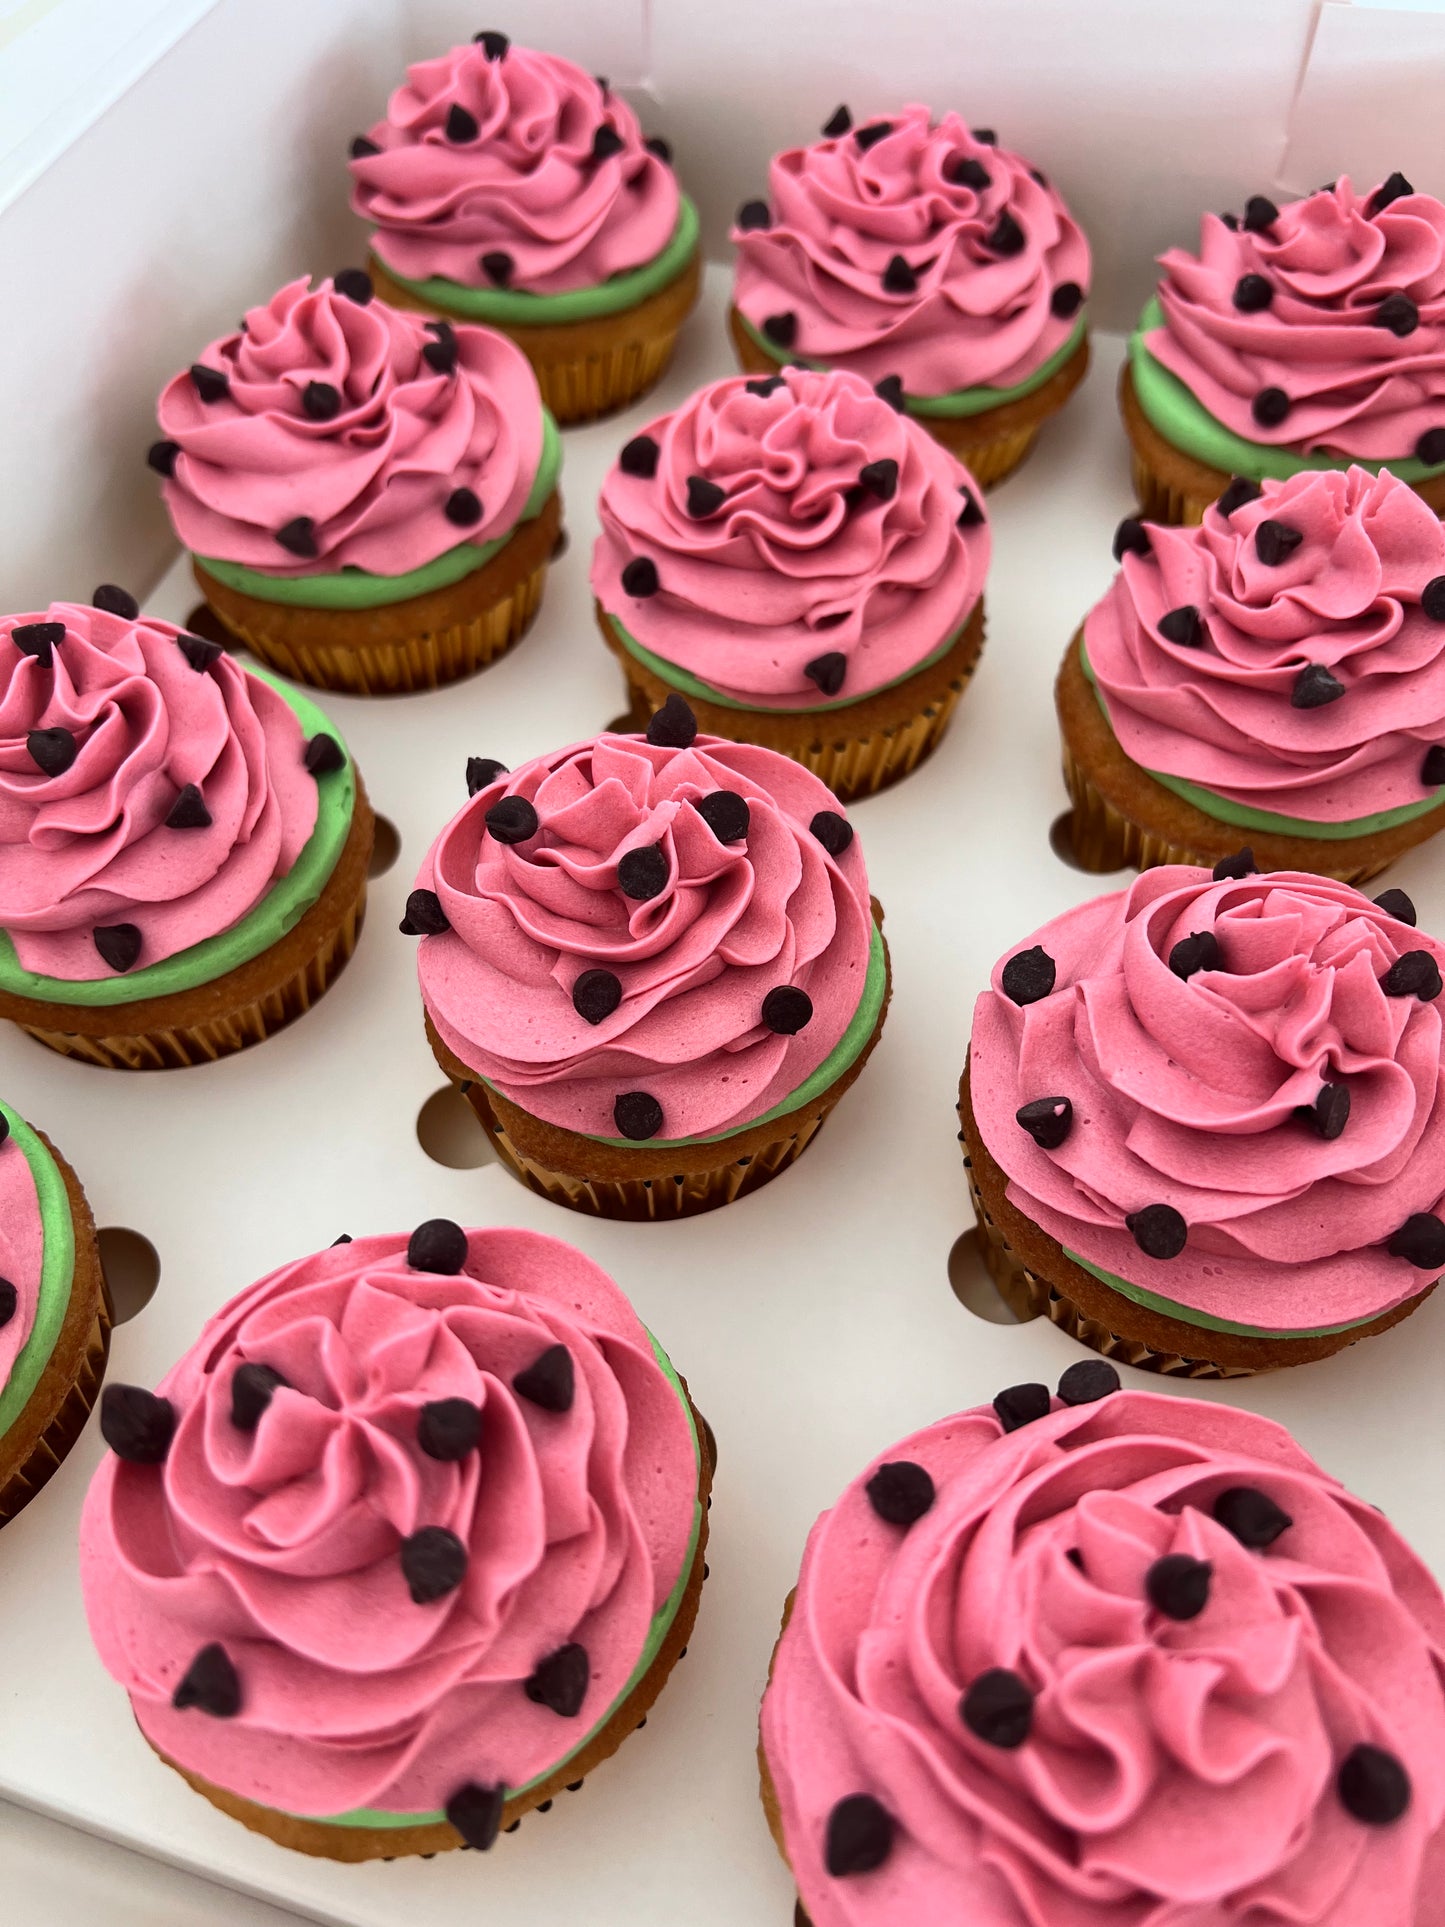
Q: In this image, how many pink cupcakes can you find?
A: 12